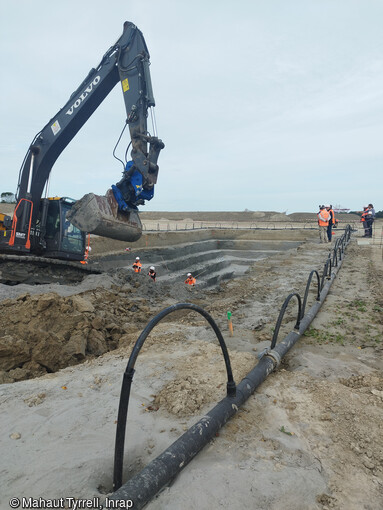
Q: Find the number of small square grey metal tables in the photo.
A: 0